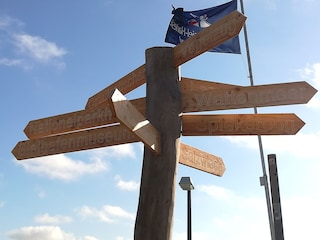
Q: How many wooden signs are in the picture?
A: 8